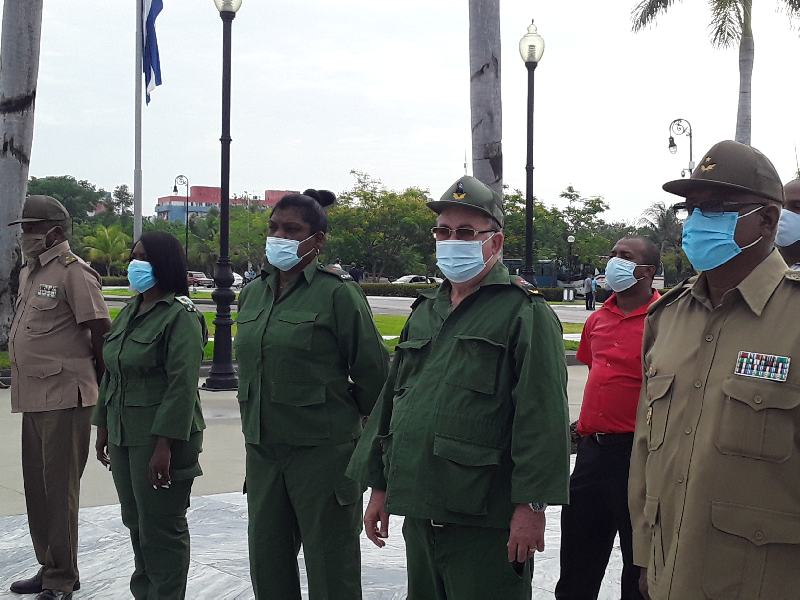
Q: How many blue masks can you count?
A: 6